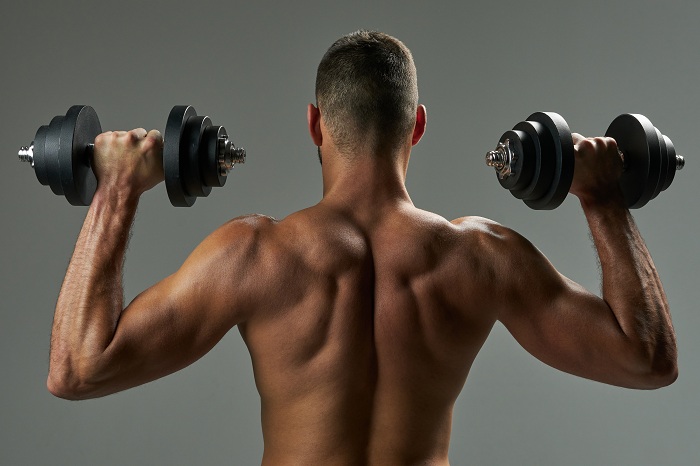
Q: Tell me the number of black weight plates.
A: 12